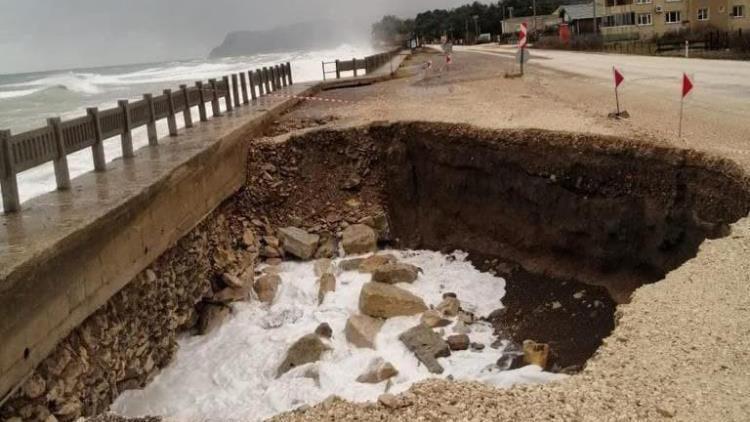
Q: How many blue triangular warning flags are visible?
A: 0